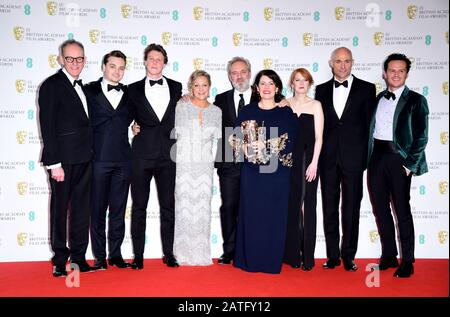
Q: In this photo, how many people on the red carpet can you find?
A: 9